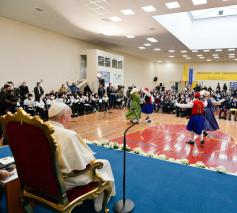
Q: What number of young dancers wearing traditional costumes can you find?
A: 4